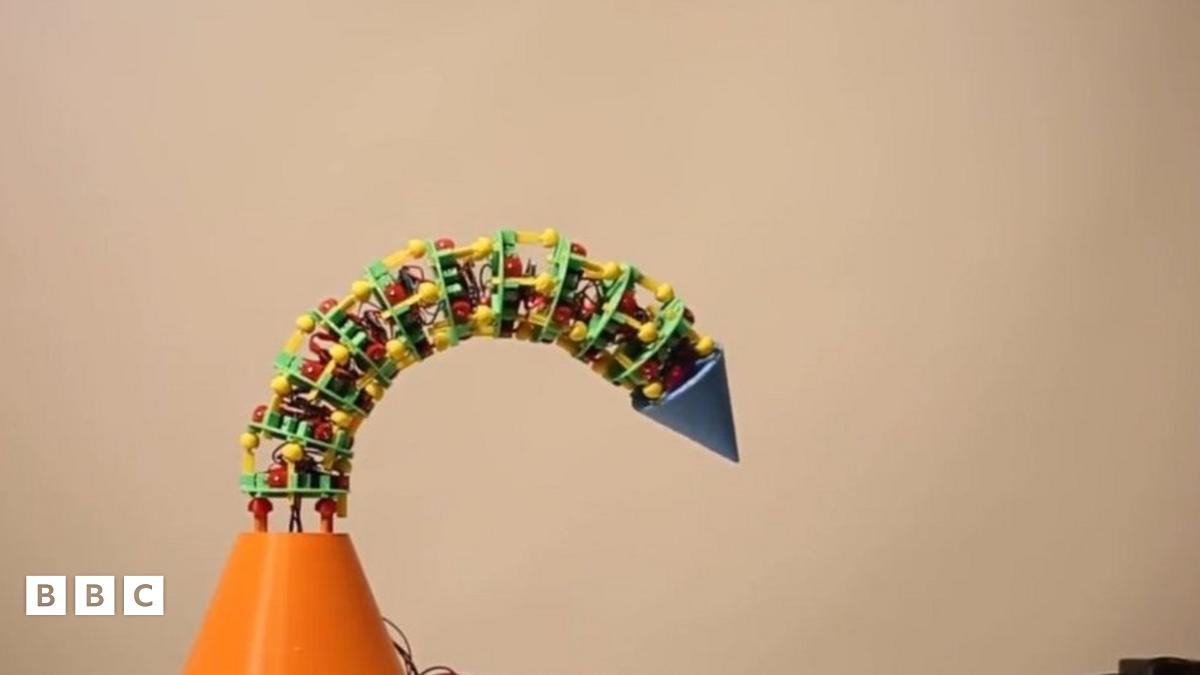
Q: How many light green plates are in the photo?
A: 10